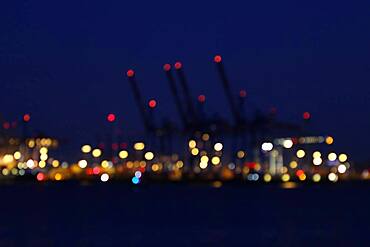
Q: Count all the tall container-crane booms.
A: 4